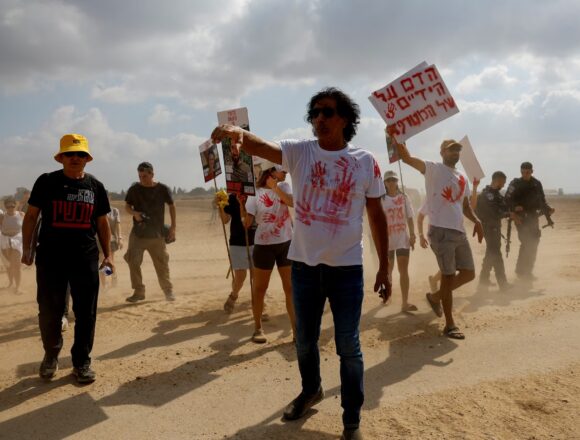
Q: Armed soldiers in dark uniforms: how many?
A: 2